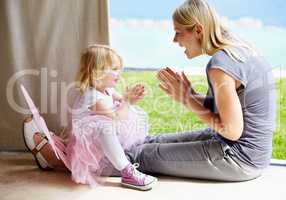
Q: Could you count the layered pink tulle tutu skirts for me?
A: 1